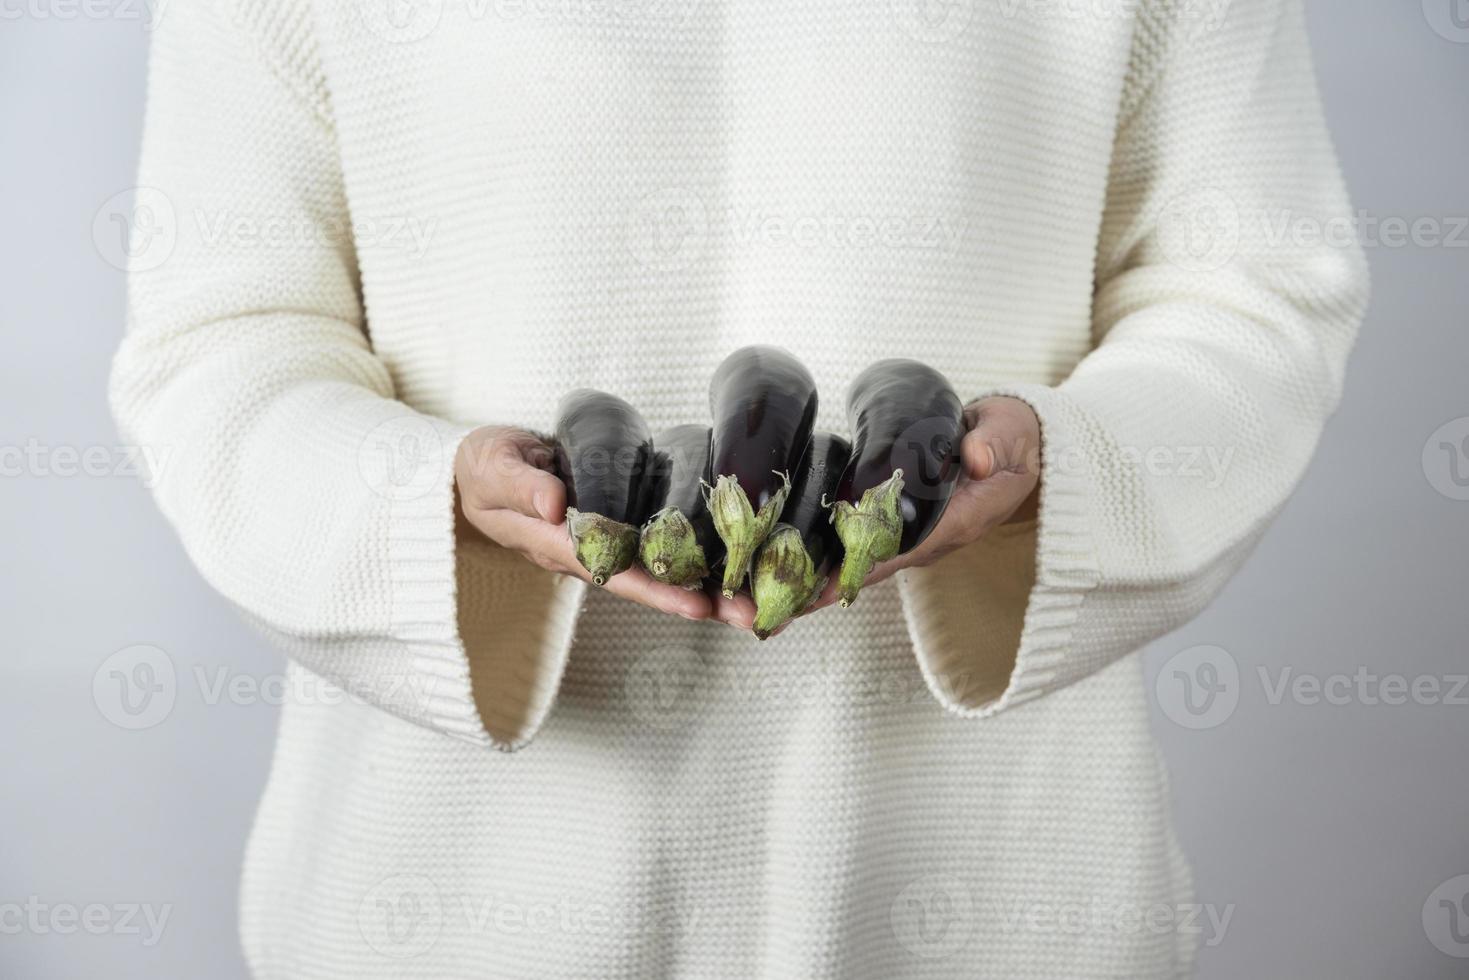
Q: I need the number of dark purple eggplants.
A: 5